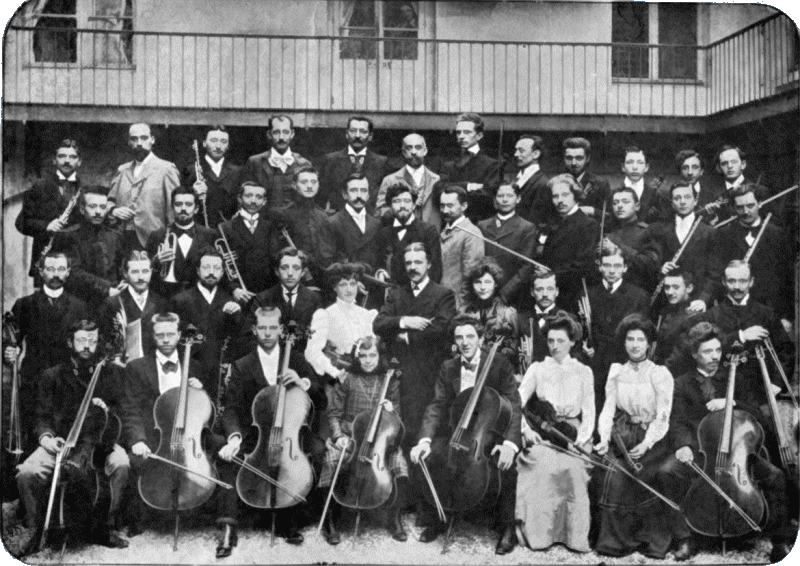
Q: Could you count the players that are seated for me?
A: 8